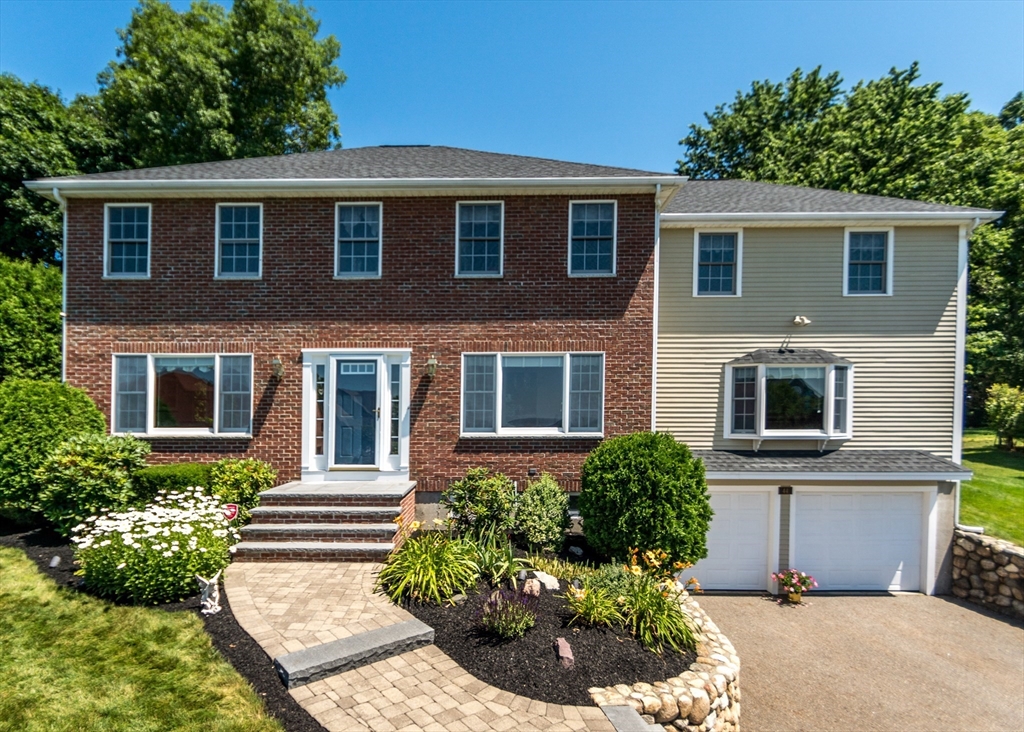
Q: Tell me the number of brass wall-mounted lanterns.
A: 2